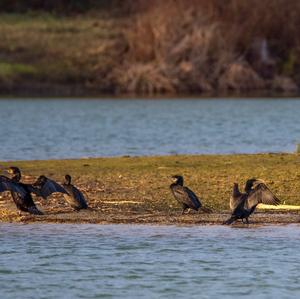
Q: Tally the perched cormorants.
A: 5